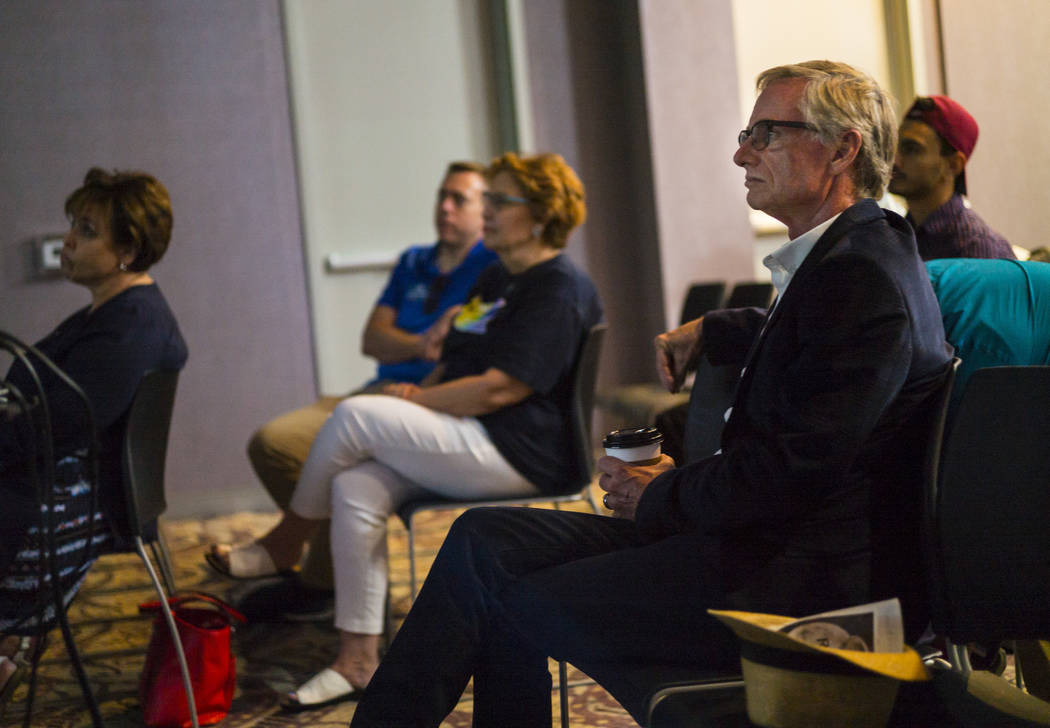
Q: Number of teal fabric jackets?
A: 1